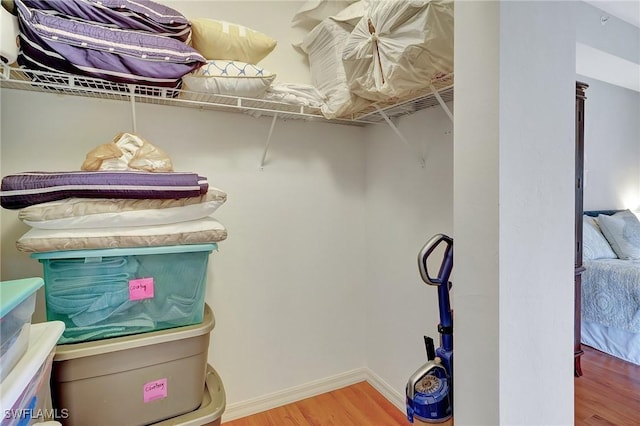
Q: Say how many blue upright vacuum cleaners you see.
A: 1